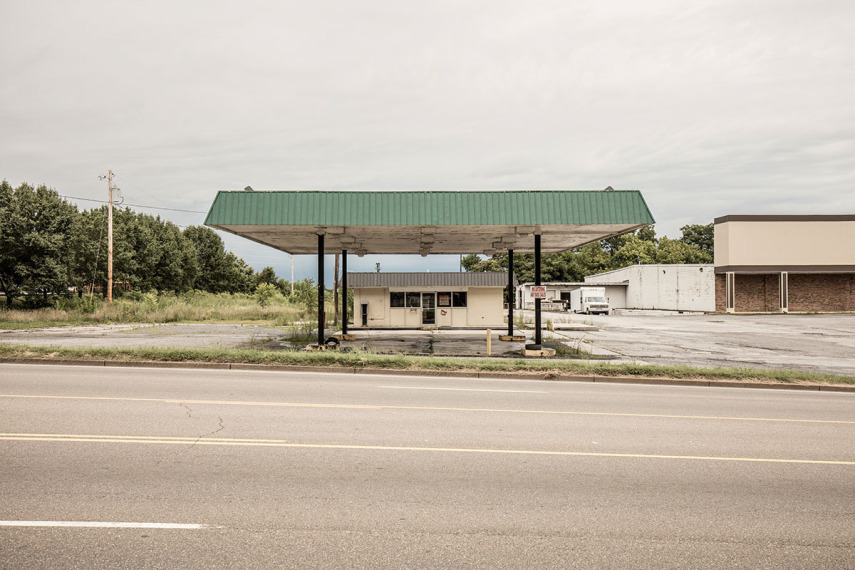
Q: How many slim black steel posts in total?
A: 4